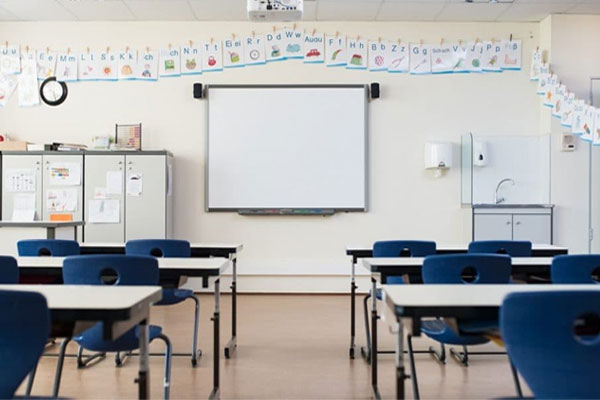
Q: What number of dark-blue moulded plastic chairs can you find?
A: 10